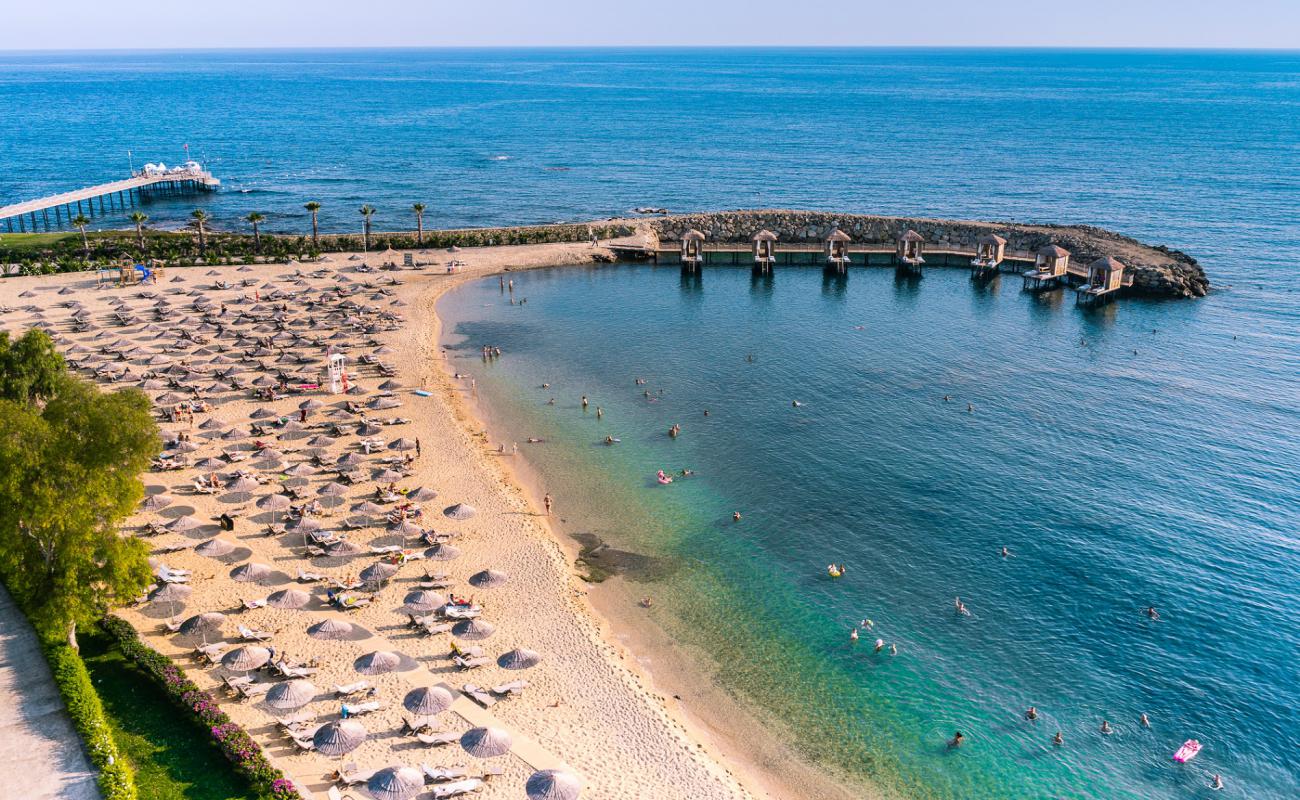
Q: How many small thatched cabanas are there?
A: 7